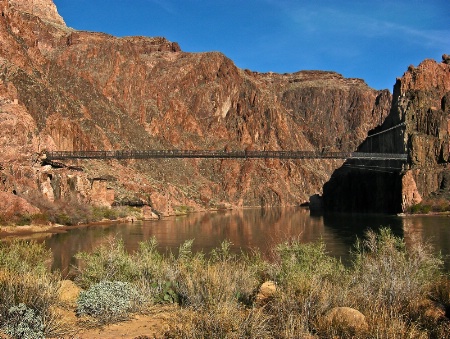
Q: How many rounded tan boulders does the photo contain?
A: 3